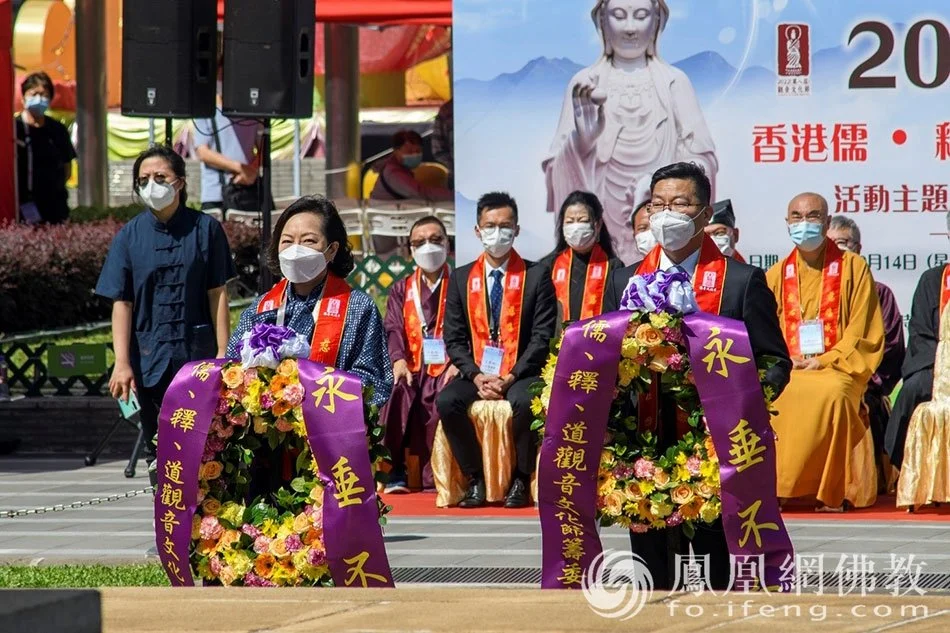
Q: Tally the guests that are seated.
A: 8